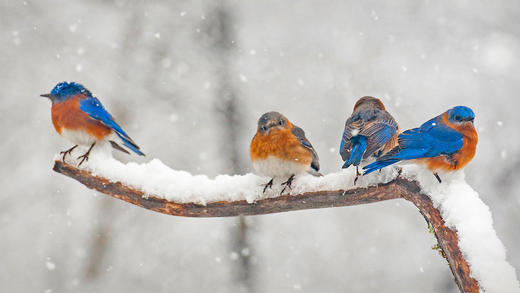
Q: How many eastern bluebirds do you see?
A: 4